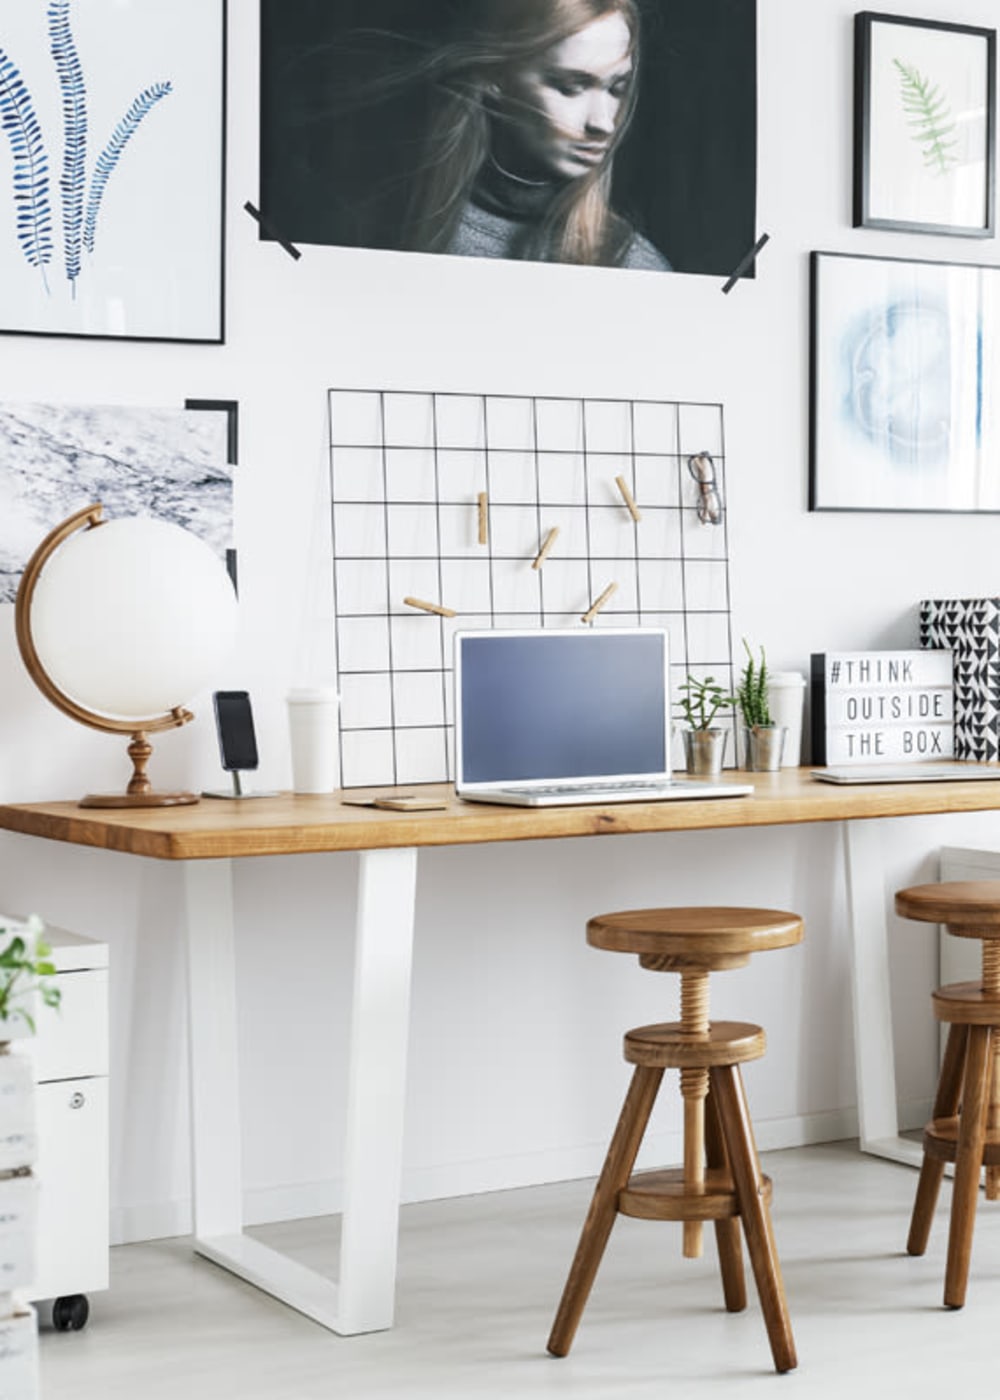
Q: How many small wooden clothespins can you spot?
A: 5